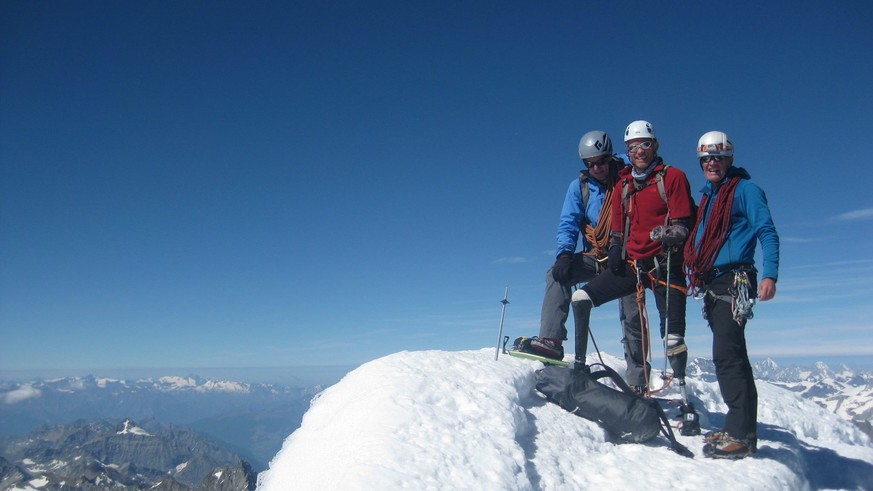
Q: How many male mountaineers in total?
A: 3